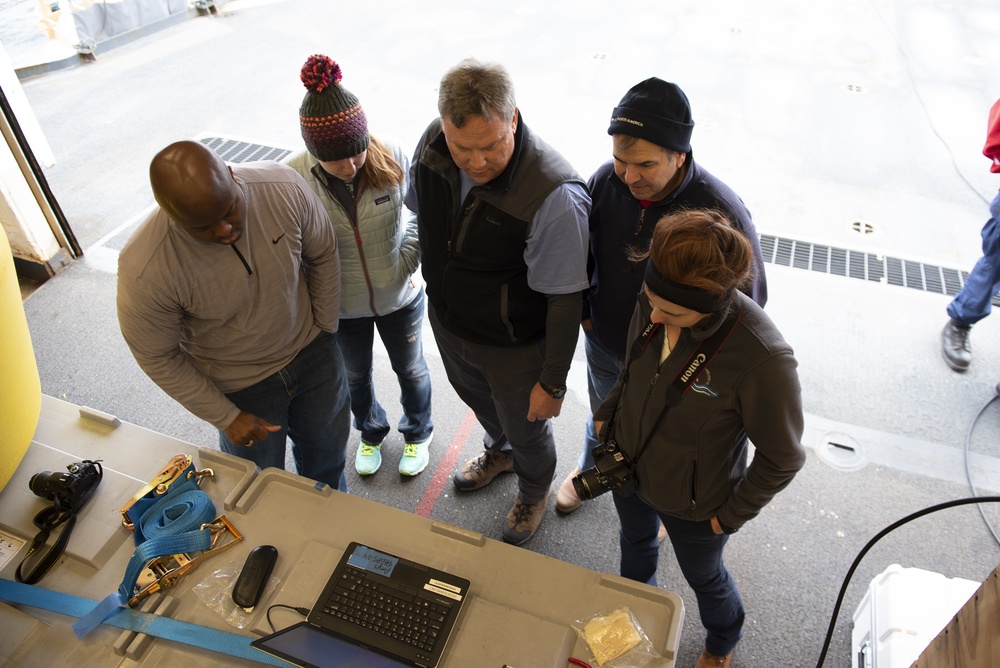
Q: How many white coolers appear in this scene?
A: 1